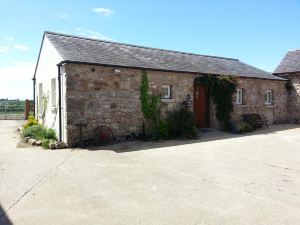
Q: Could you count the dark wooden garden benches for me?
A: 1